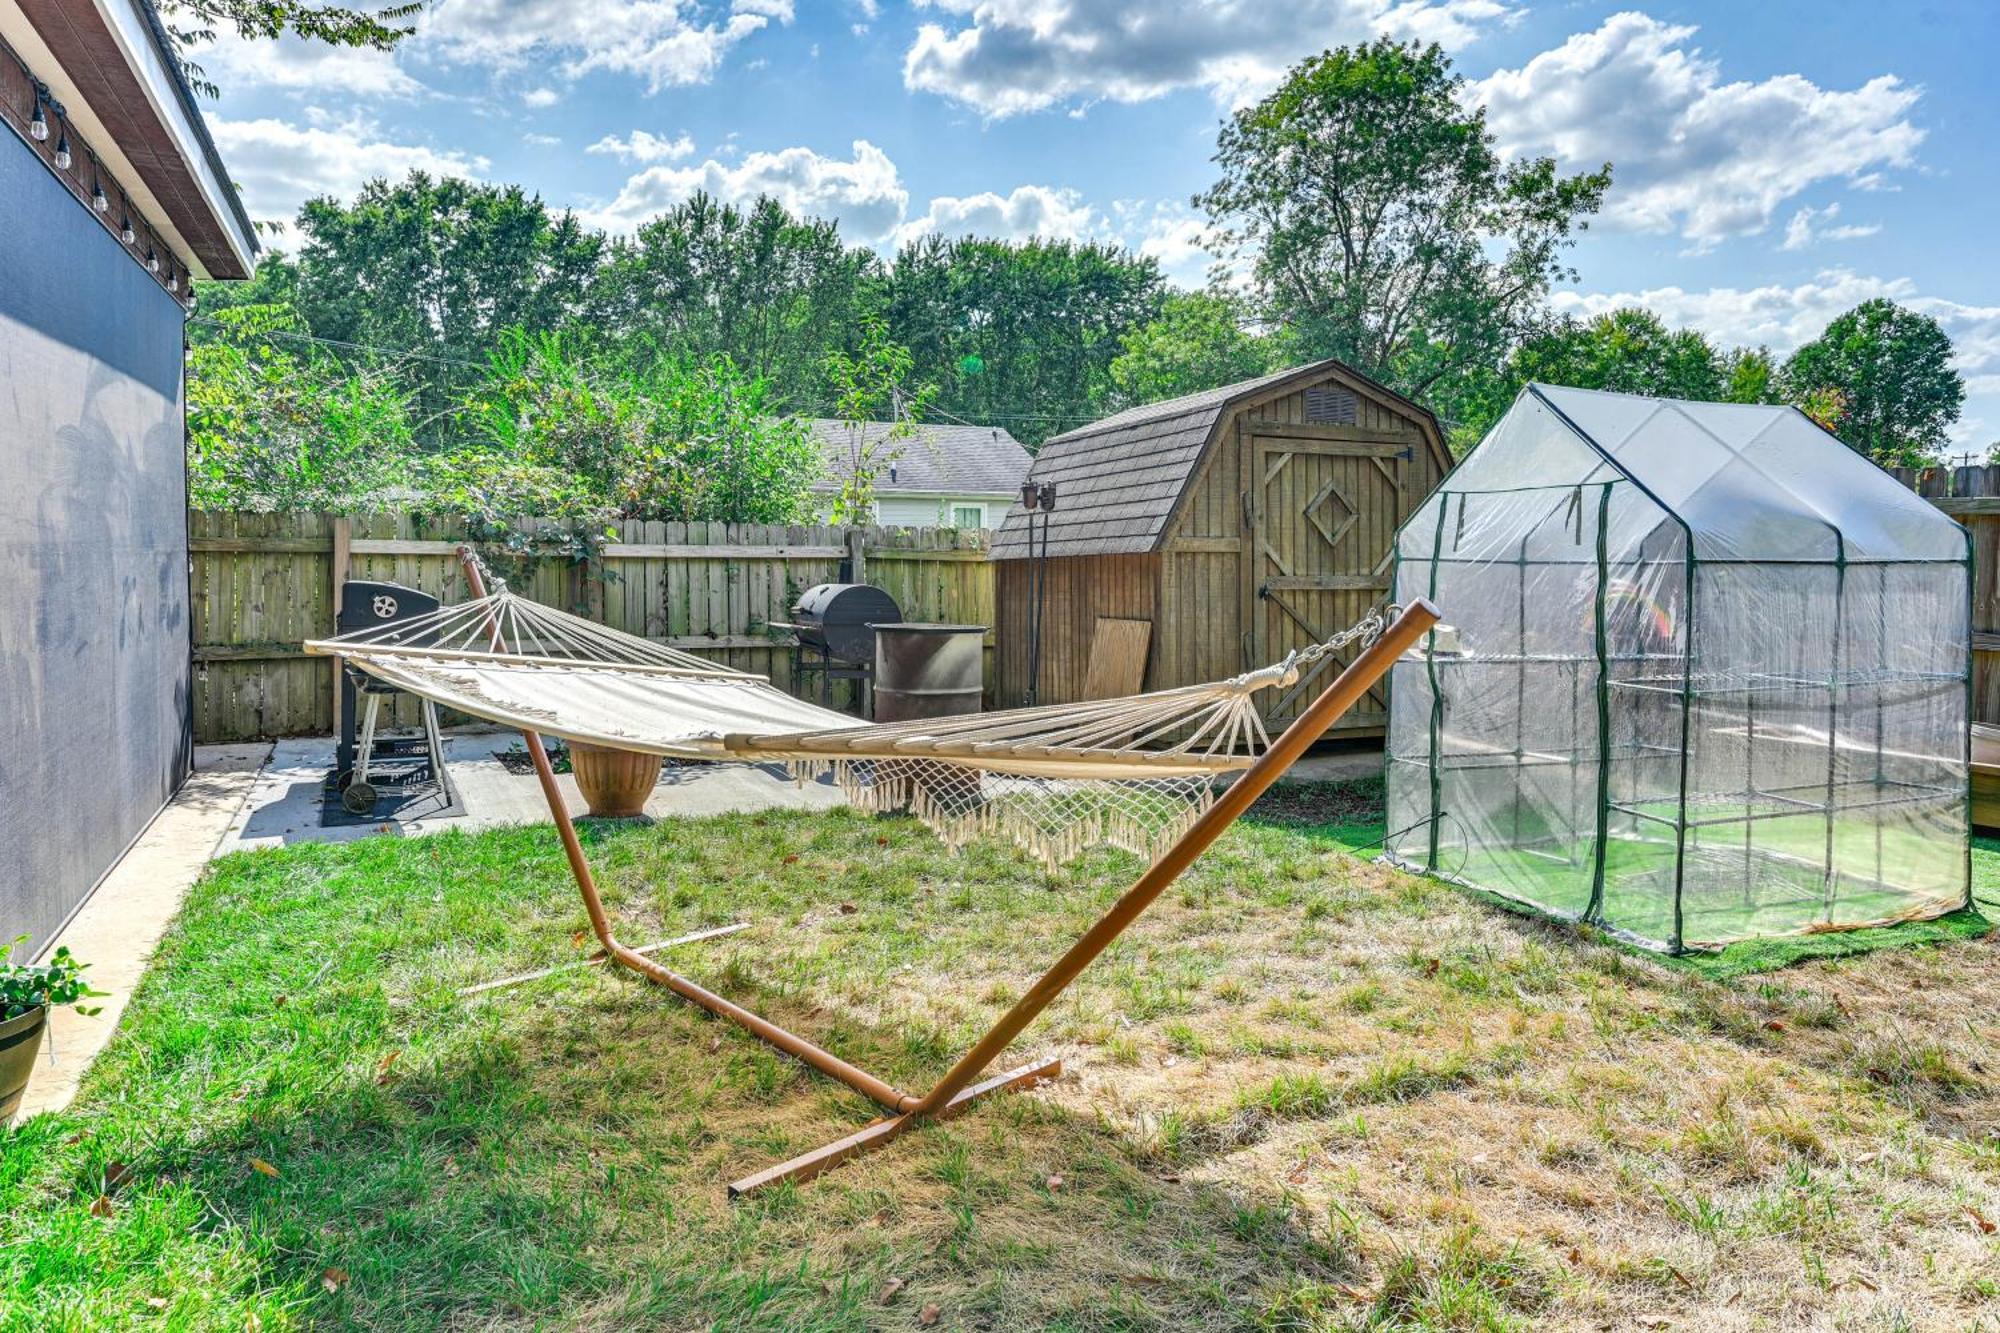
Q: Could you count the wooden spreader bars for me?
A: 2